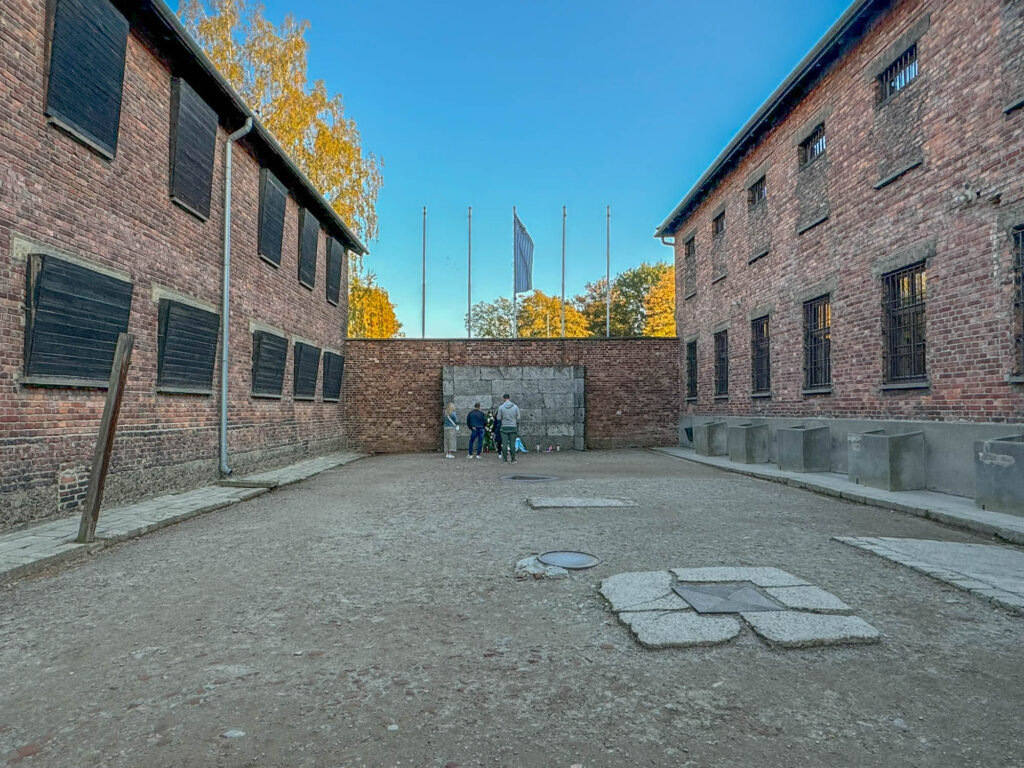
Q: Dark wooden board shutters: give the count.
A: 10